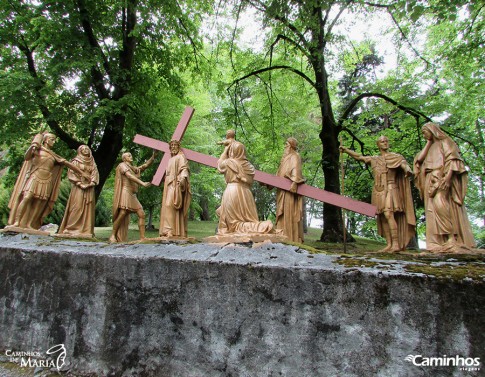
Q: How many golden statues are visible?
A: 8